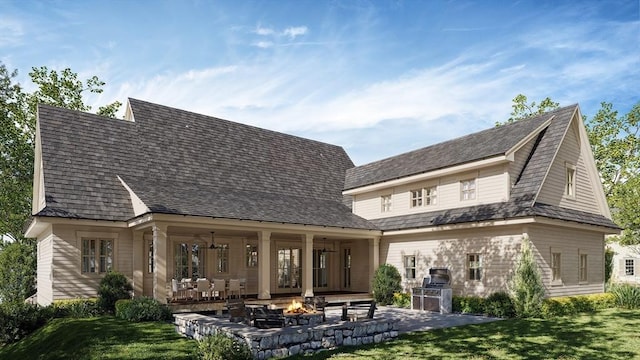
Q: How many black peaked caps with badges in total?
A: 0